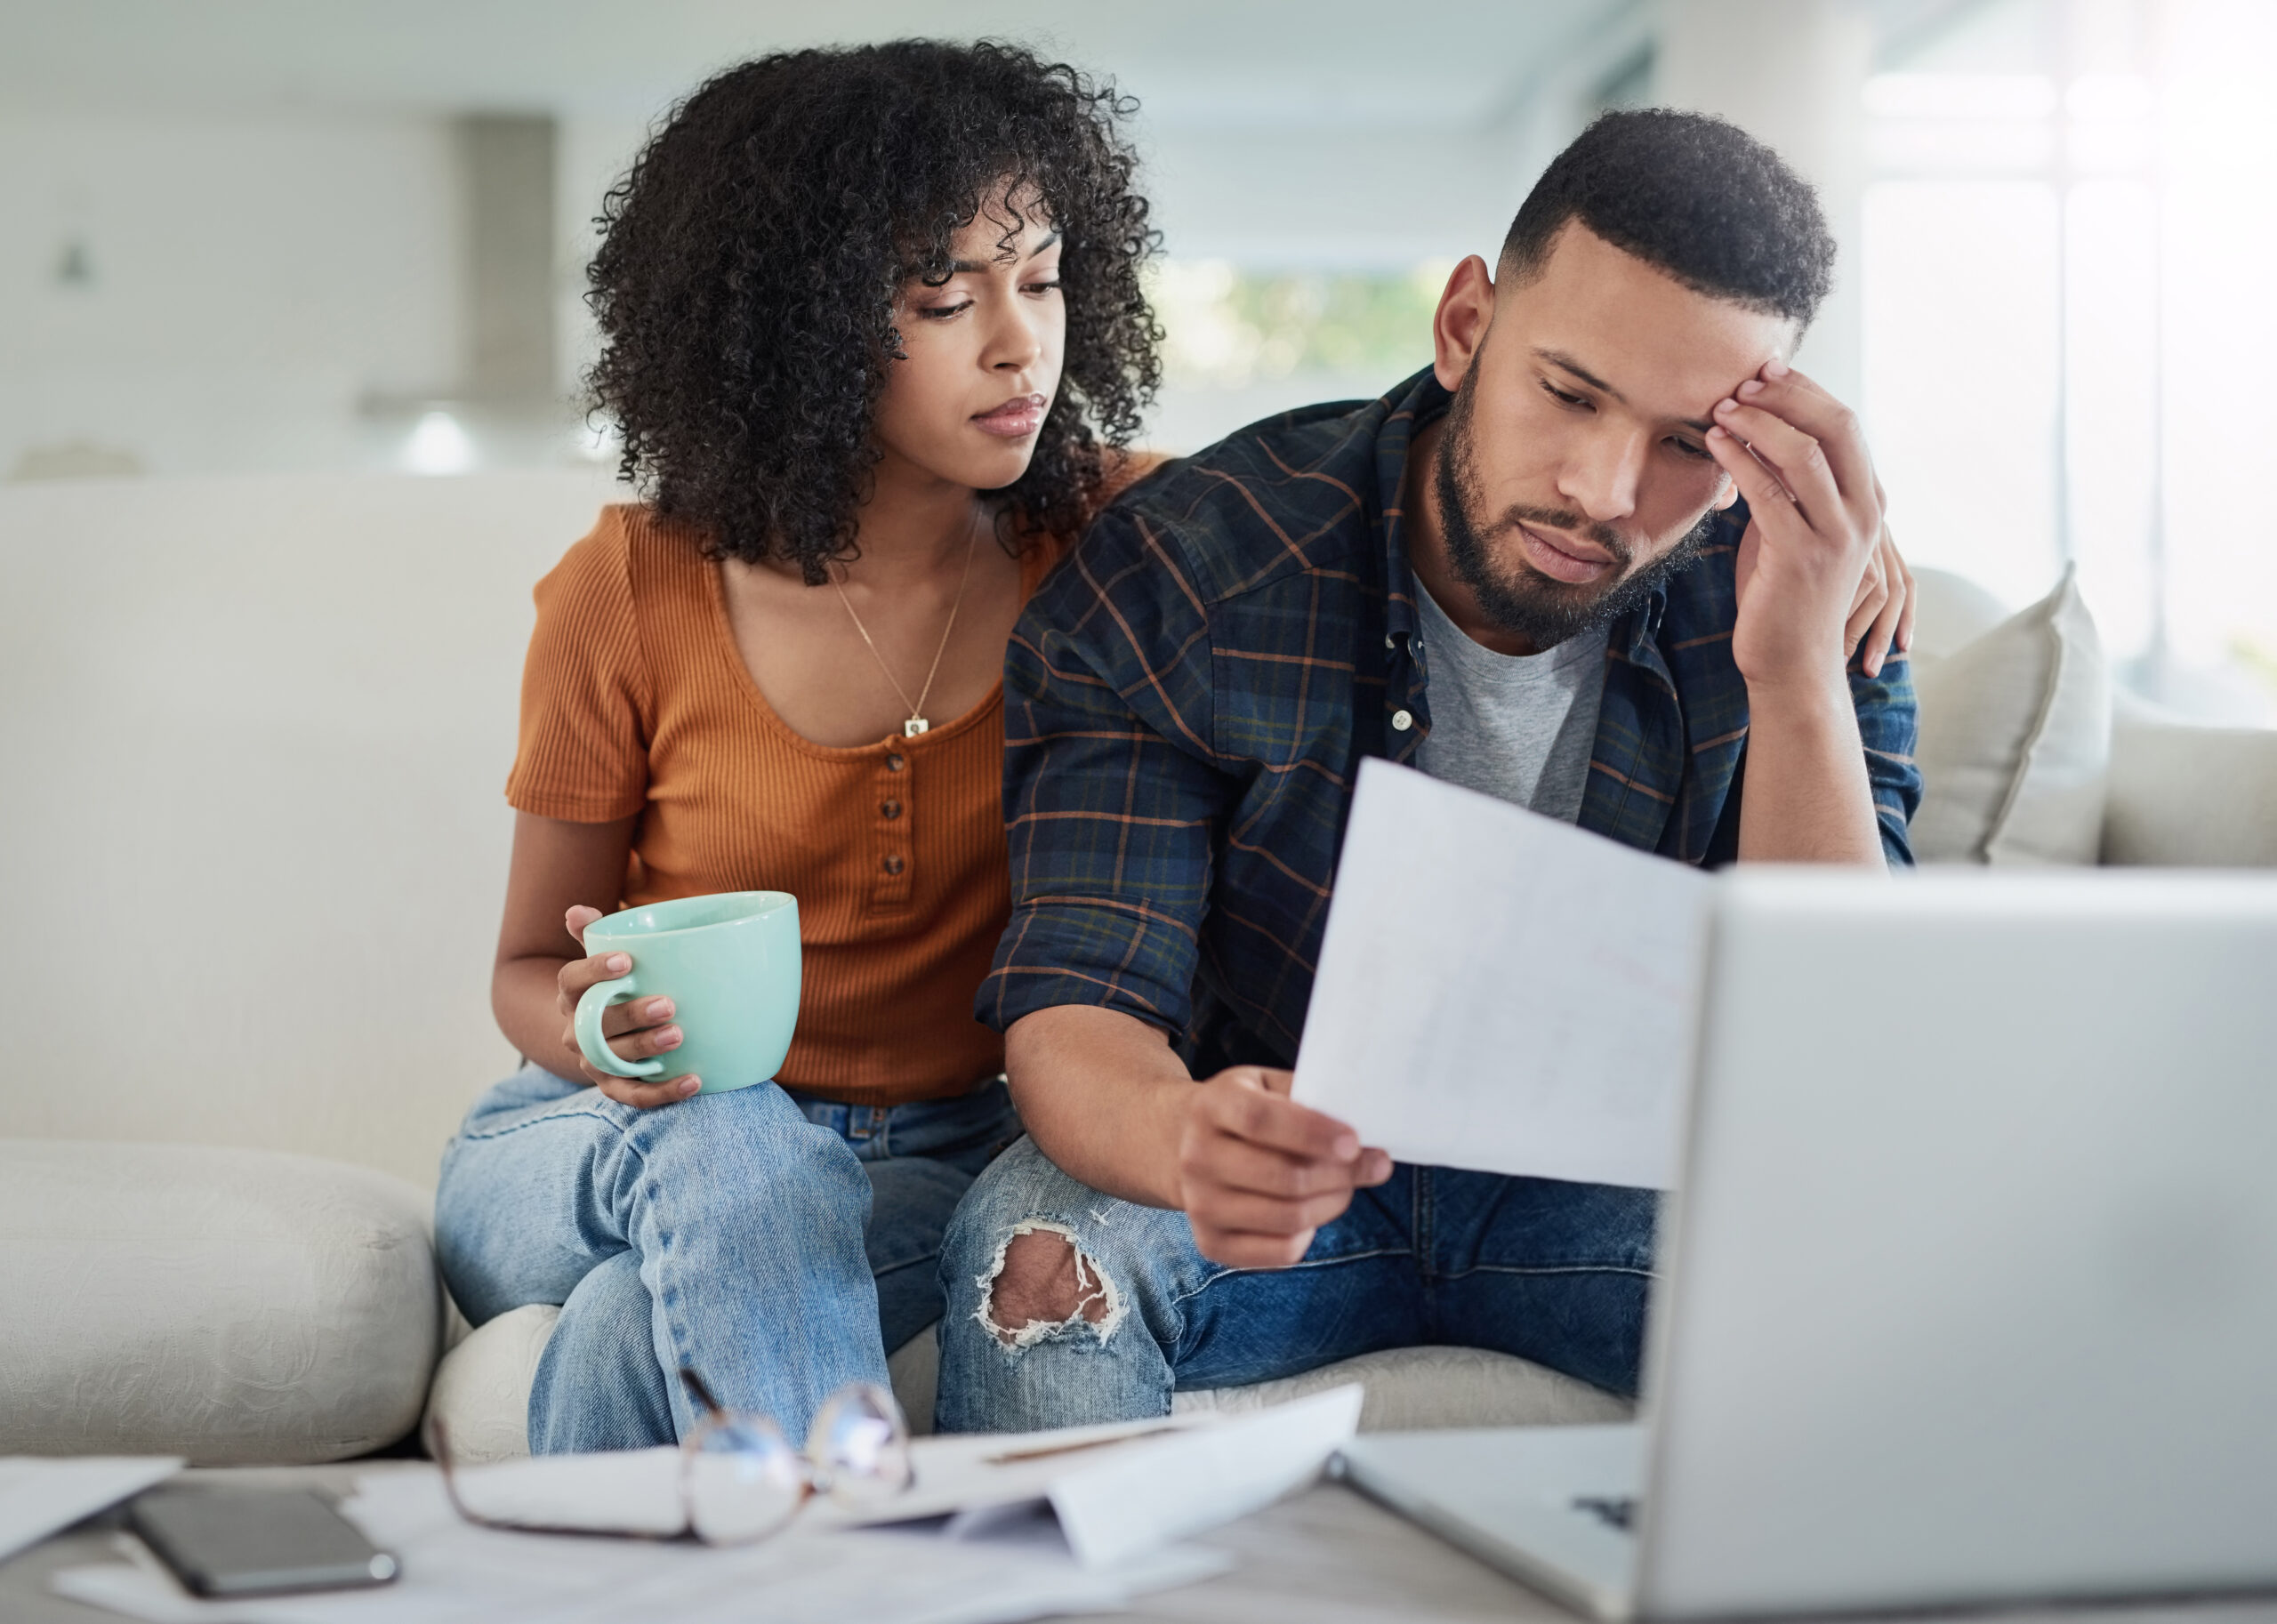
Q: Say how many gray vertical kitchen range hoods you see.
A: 1